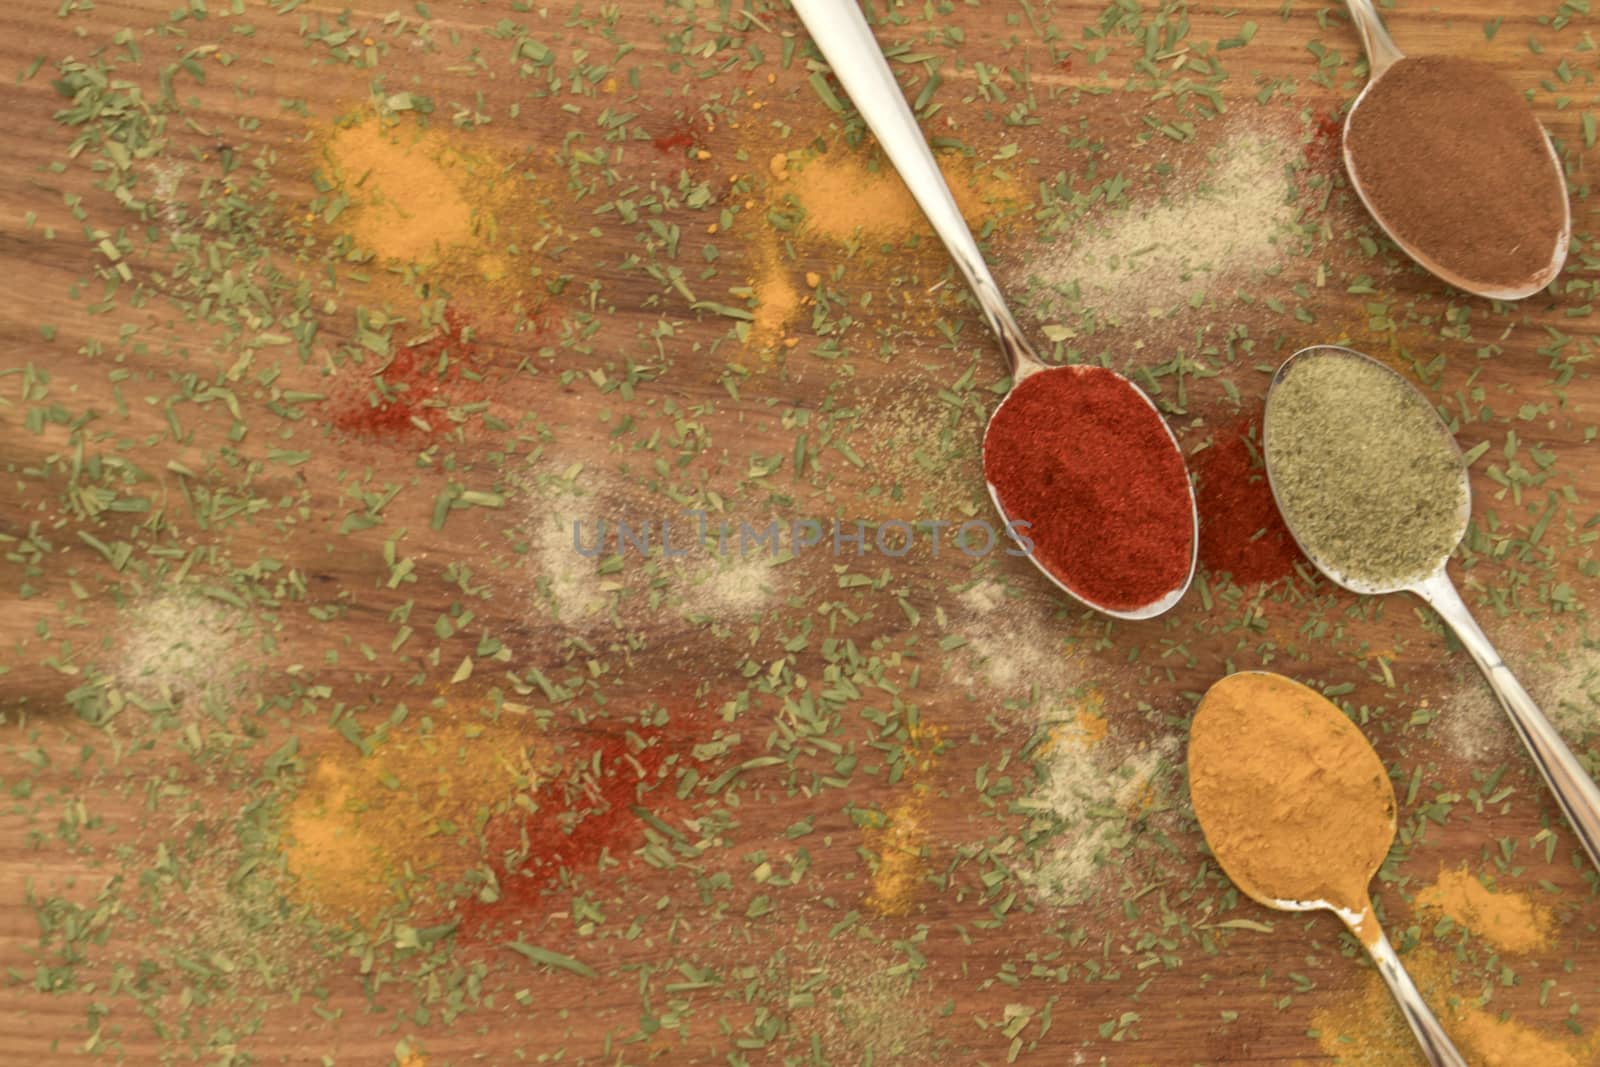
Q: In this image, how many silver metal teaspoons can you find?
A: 4